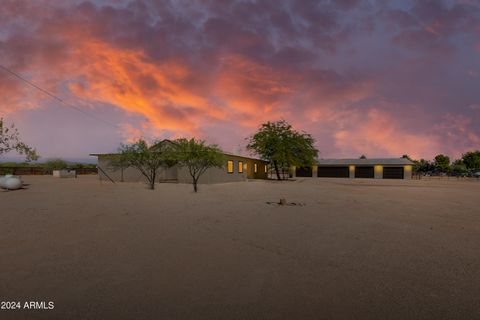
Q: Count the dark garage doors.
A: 4